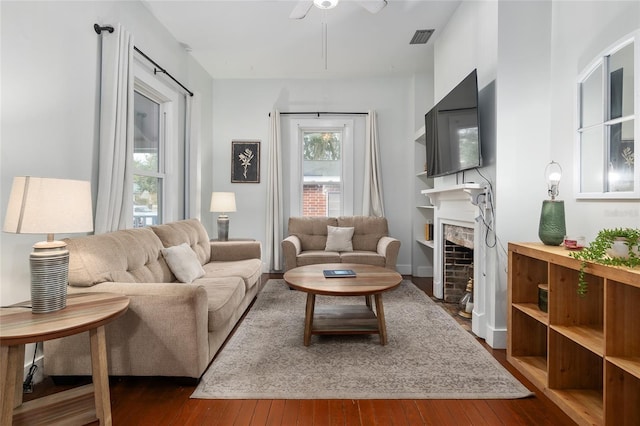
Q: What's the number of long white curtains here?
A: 4